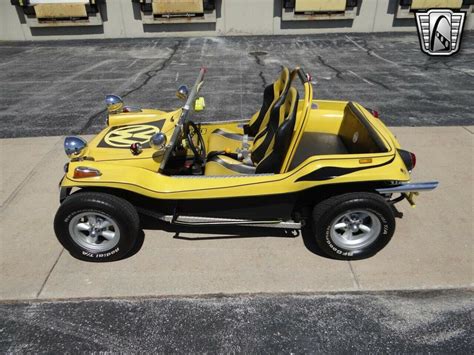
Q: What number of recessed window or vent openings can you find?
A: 4